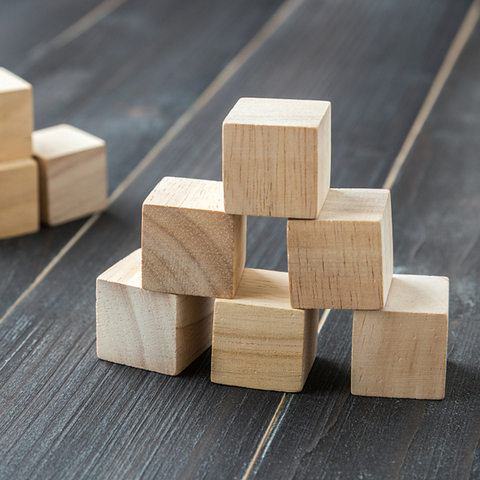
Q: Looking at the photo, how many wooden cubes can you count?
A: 9